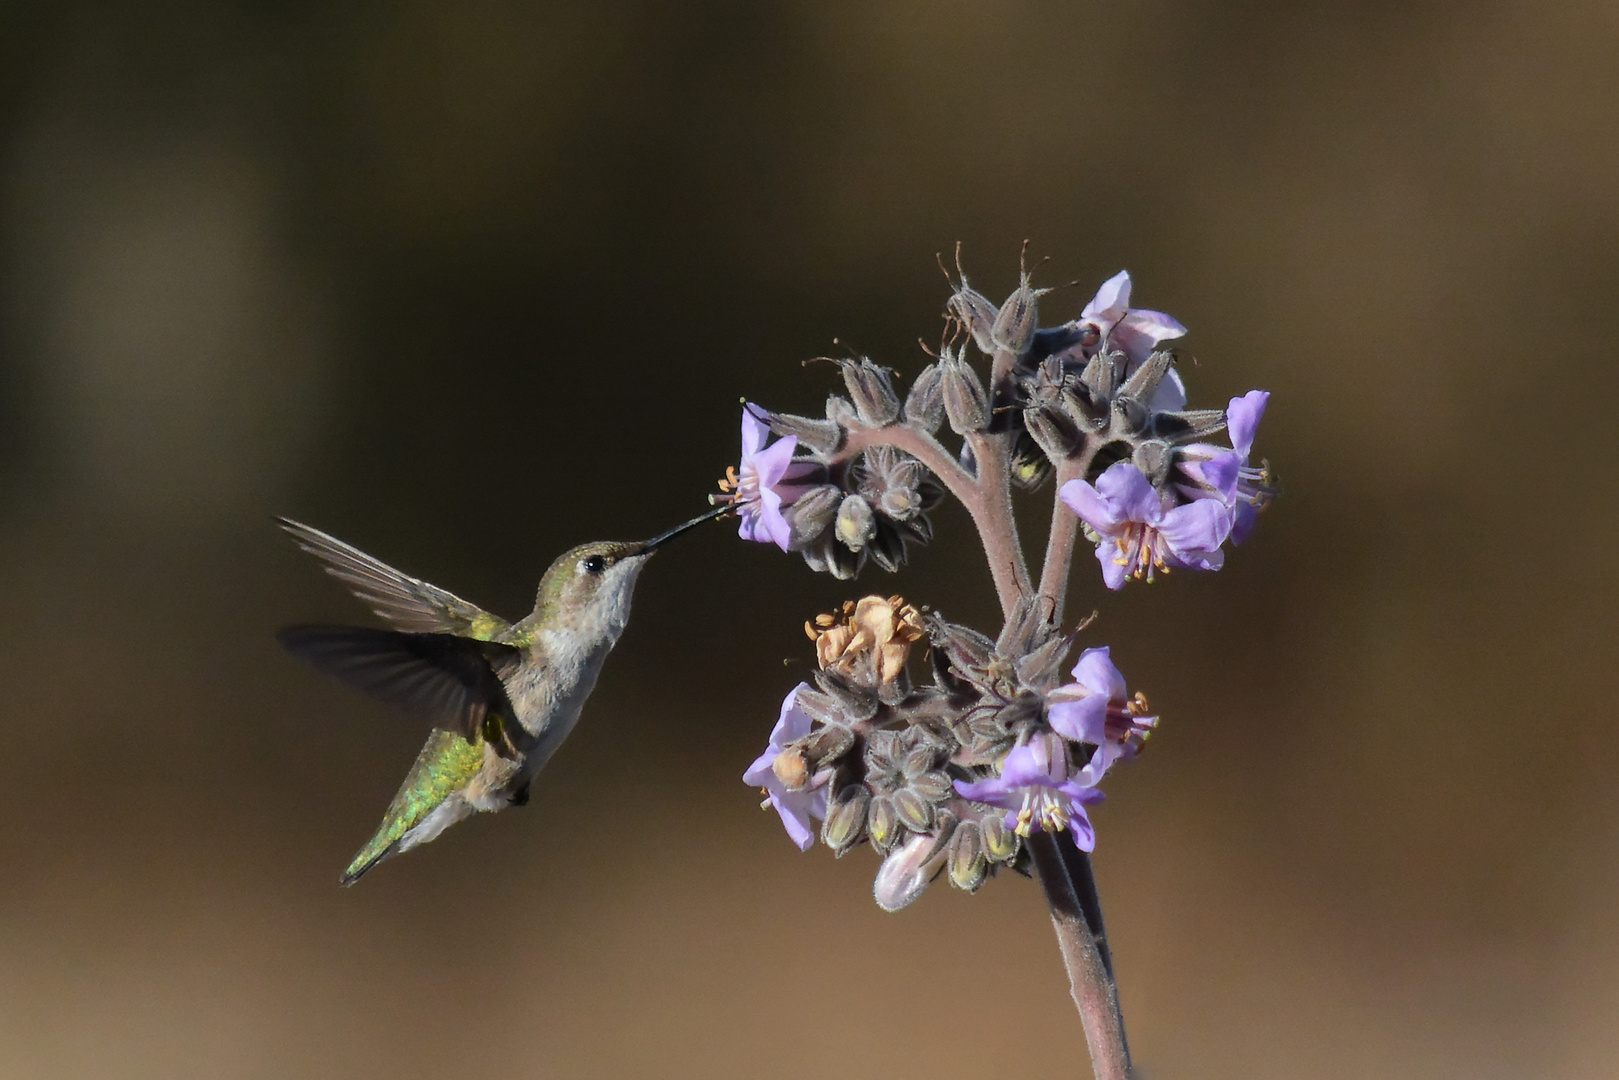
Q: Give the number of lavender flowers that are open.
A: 7